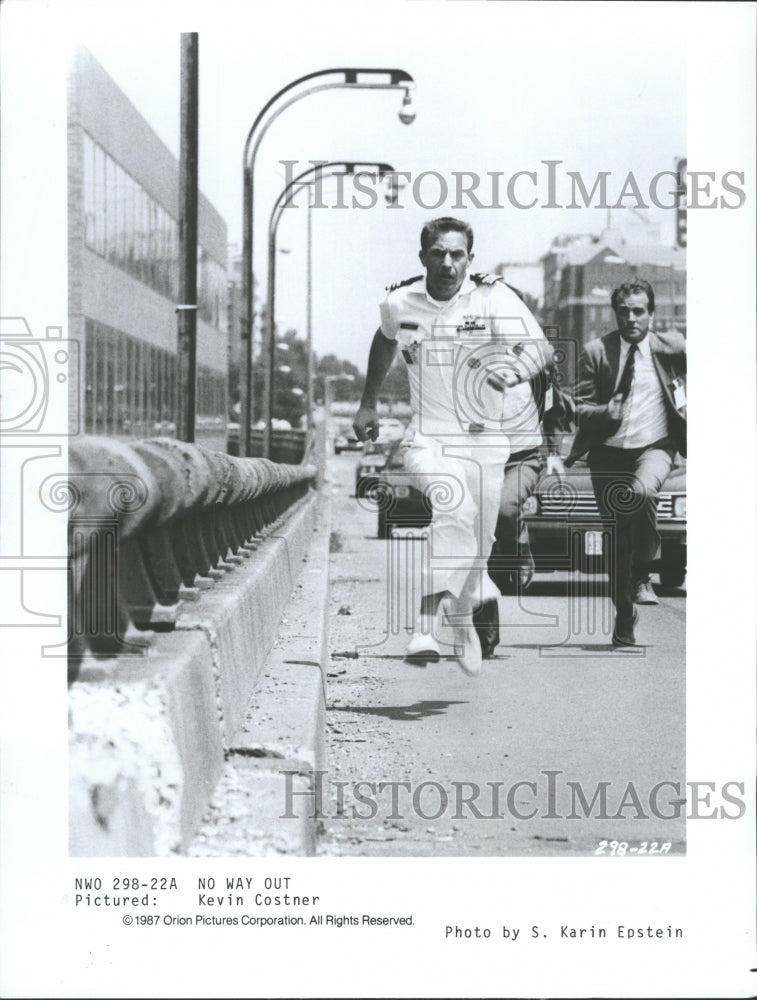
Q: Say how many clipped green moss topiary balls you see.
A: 0